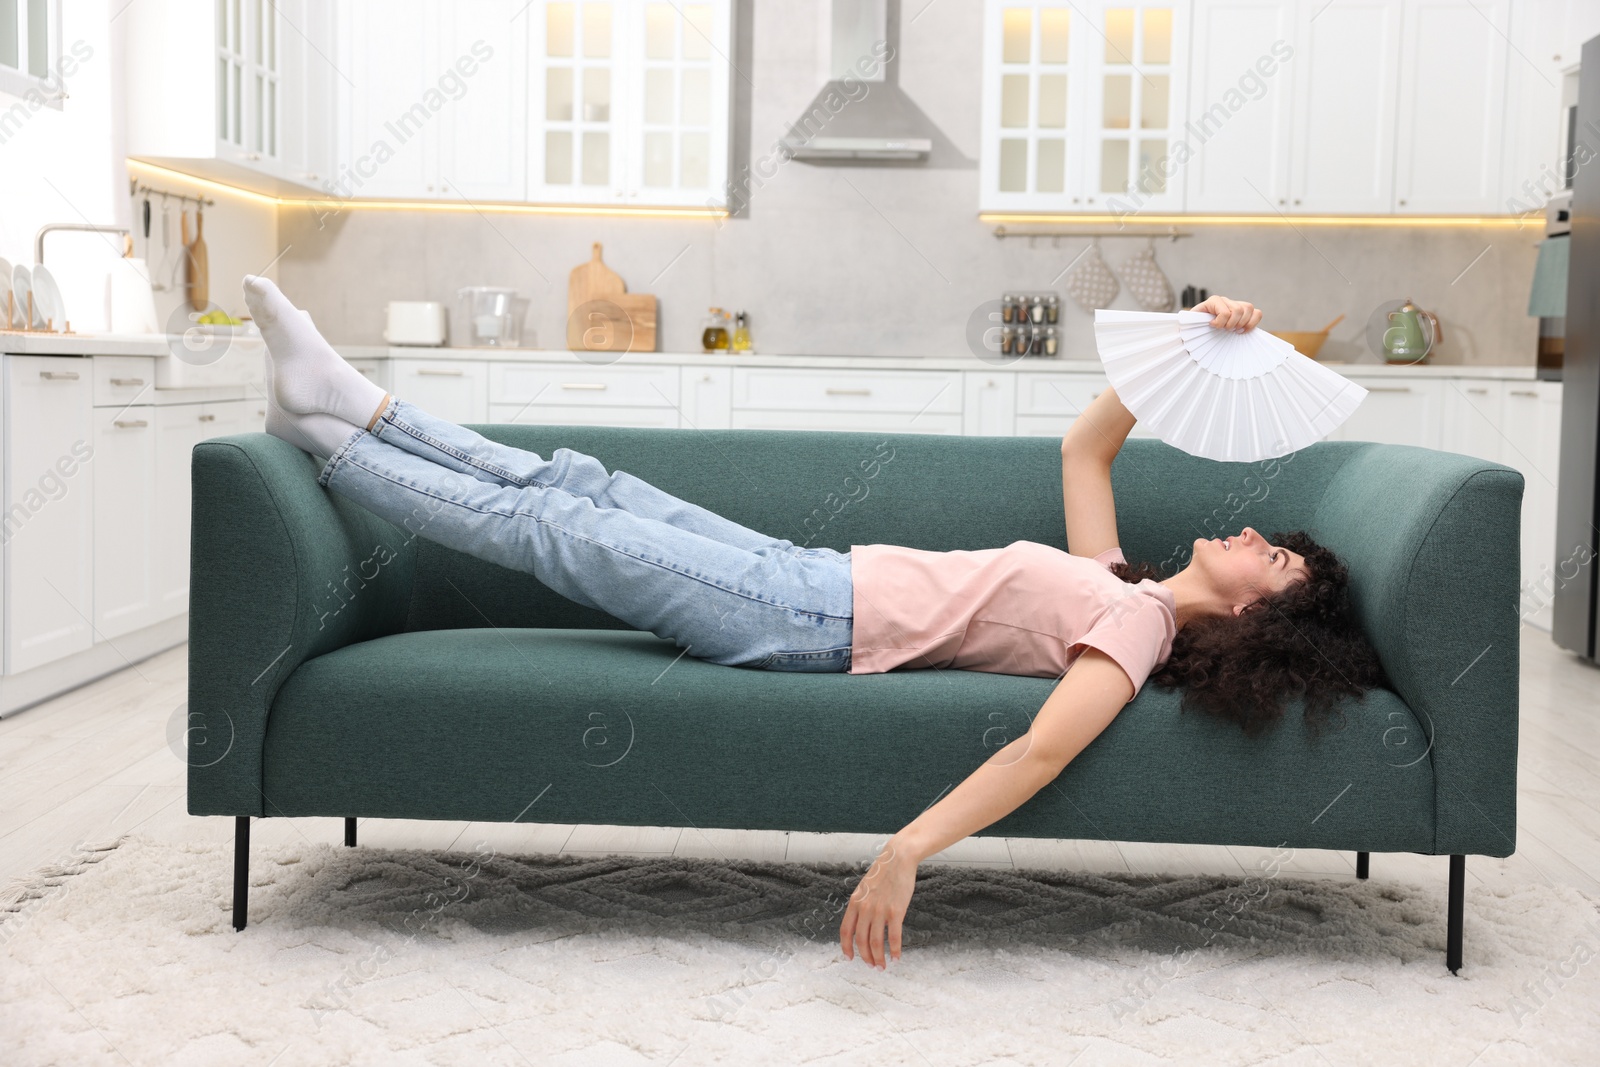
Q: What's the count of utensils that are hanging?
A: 4